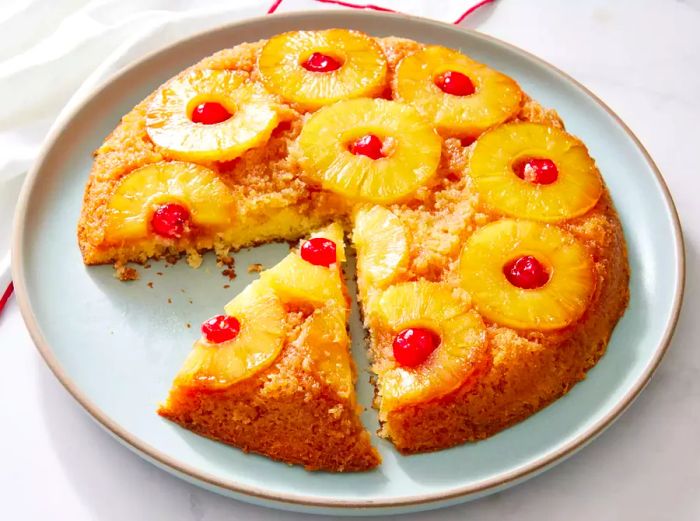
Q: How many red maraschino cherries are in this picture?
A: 10